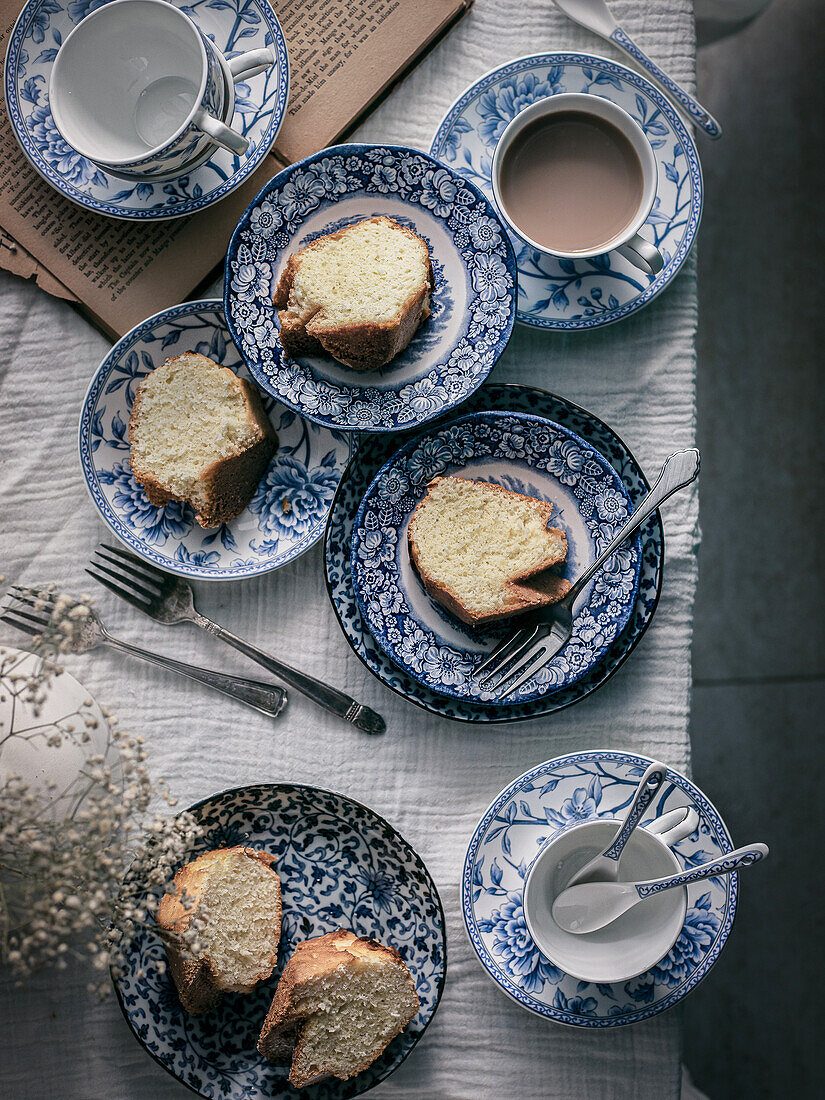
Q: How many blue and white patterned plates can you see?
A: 8